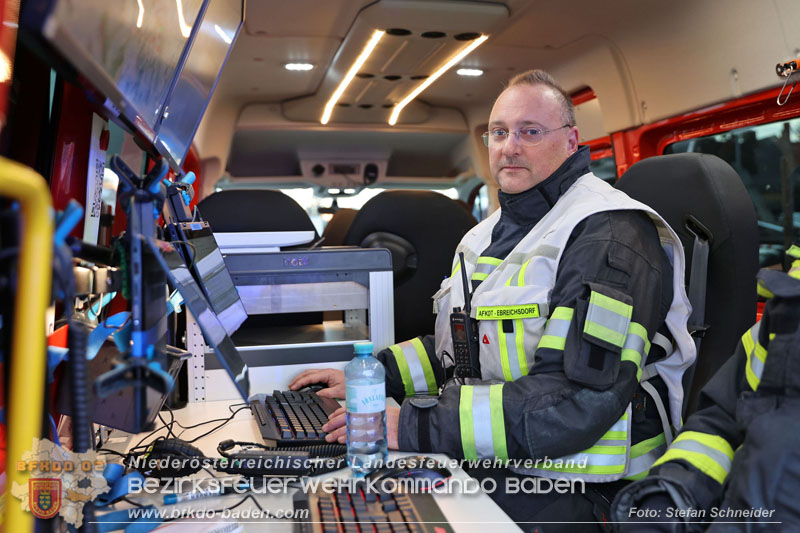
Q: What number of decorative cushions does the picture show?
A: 0